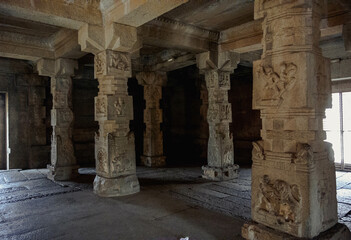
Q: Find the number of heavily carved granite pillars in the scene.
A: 5